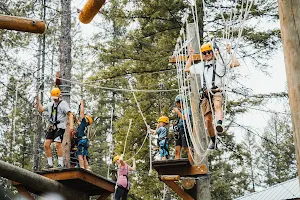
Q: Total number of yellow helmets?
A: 5